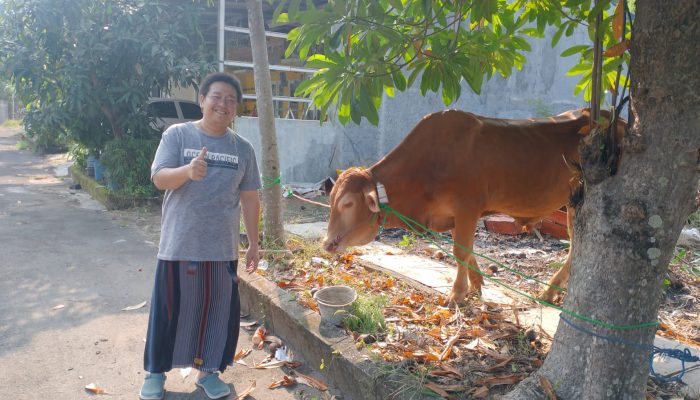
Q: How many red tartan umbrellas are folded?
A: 0